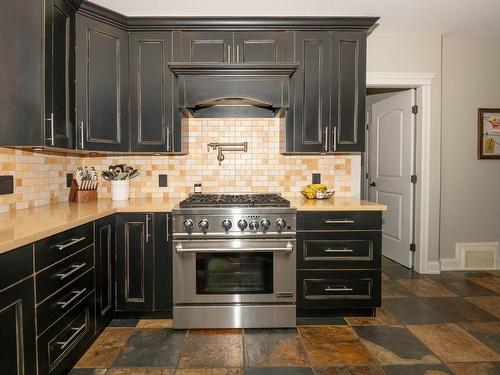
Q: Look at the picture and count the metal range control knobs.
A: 7